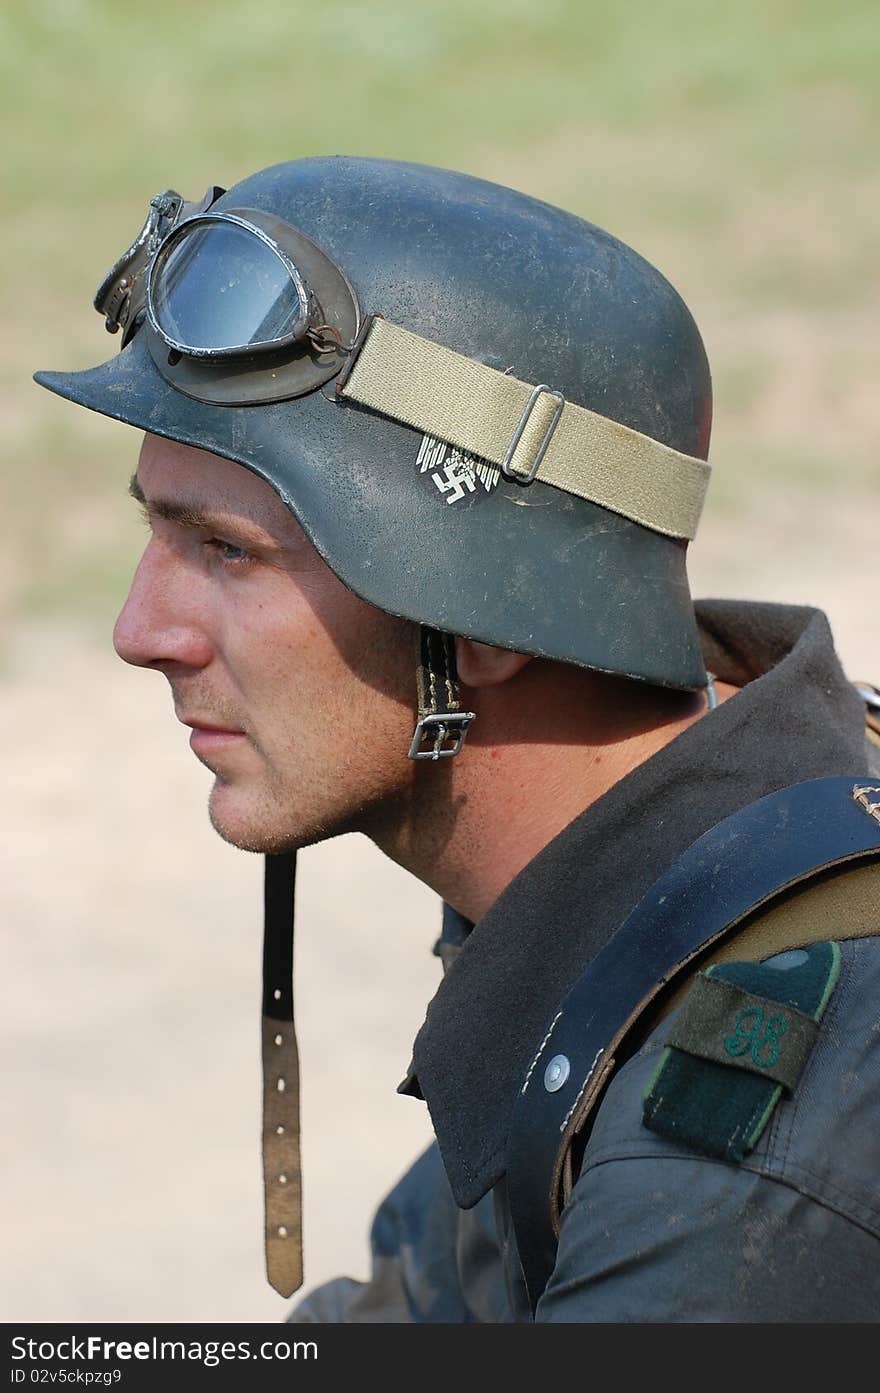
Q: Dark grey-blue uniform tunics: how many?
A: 1